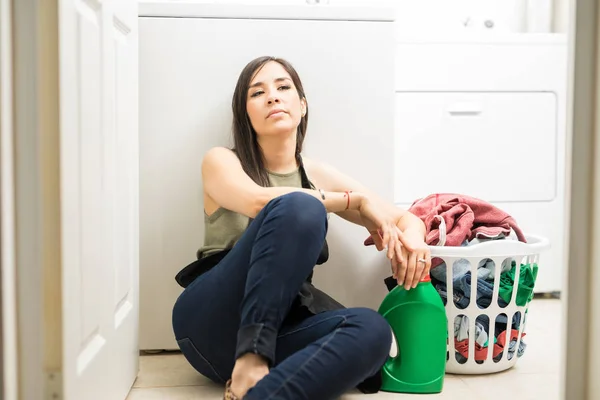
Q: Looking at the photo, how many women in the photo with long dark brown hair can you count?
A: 1